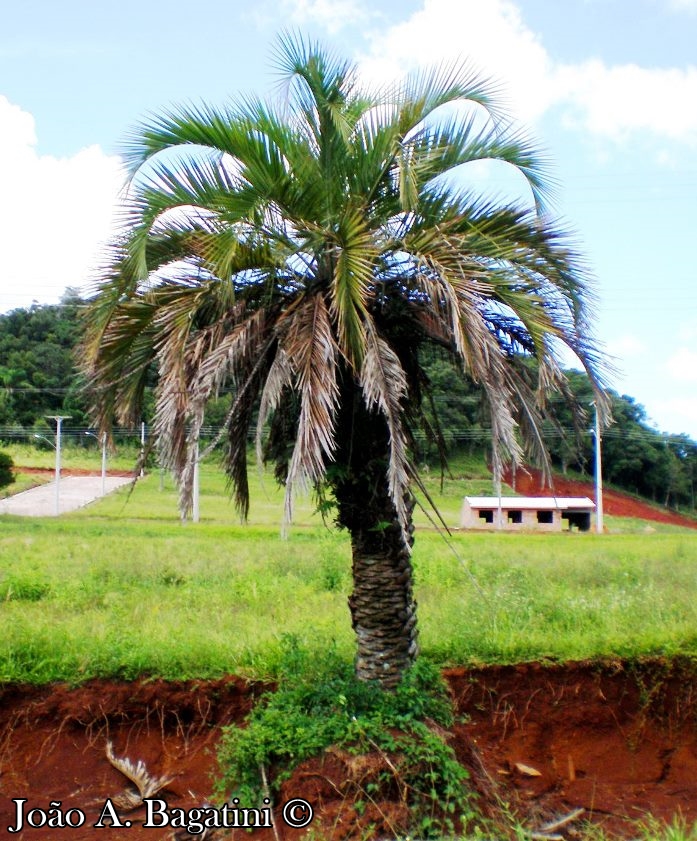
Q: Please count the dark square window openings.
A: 3